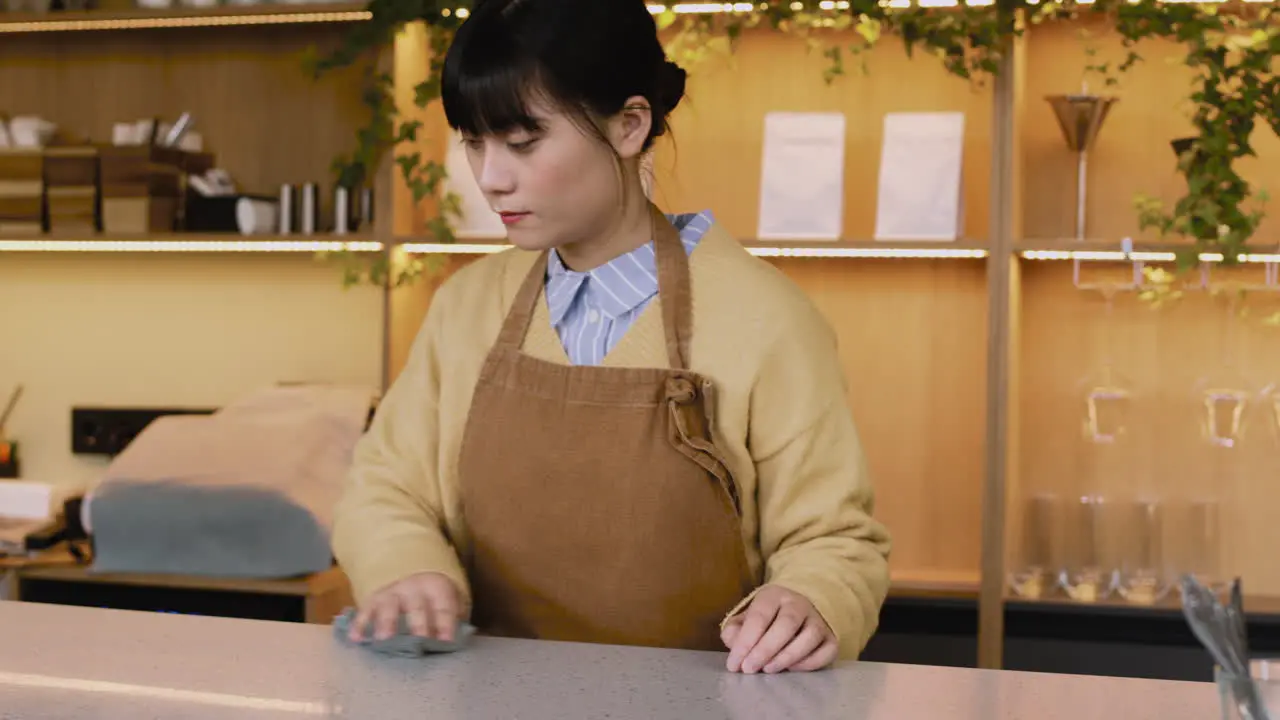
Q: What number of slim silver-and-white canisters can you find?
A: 4